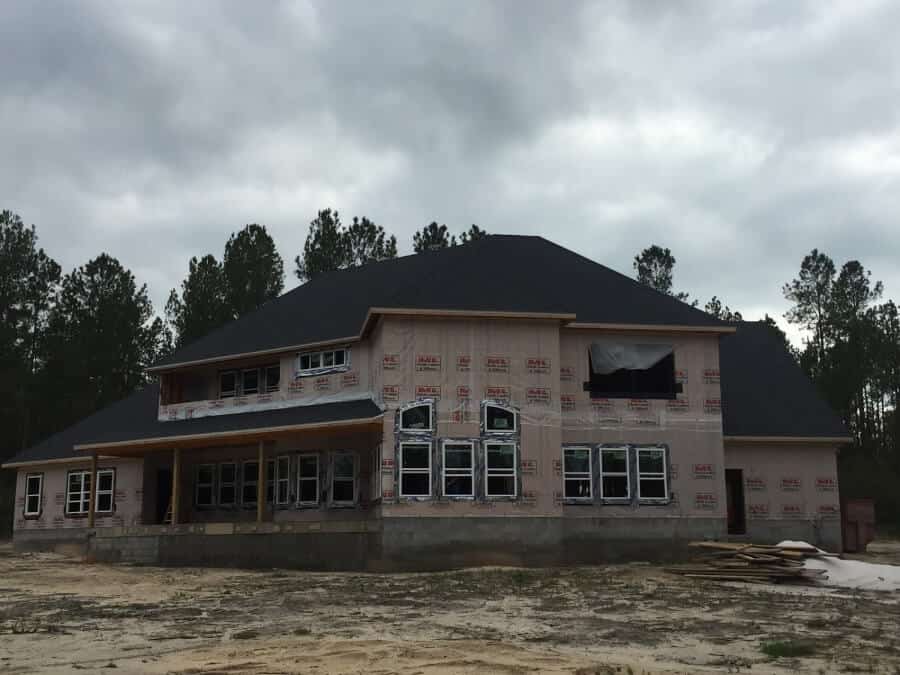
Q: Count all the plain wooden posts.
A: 3